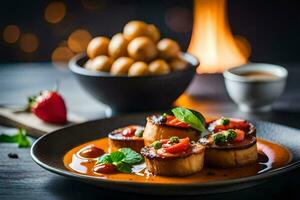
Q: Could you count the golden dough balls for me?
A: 12